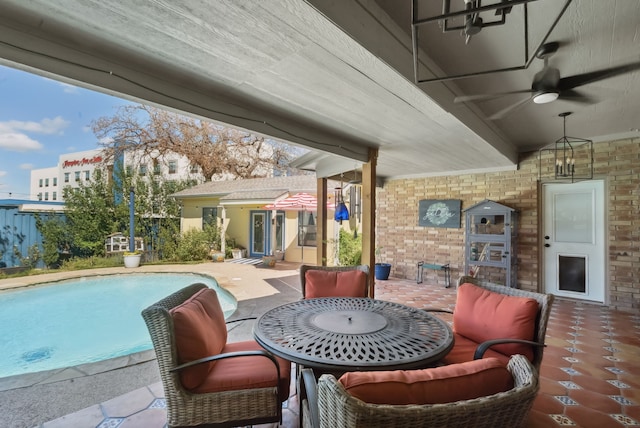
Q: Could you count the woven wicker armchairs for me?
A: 4